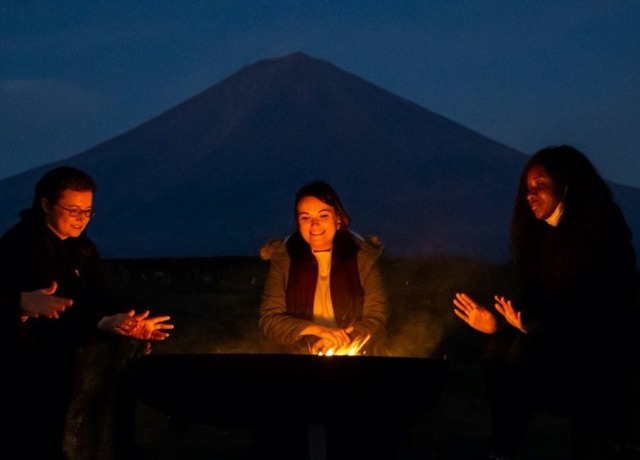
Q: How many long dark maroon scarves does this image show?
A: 1